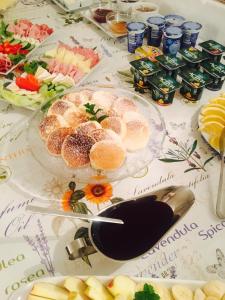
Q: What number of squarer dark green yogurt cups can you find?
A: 7